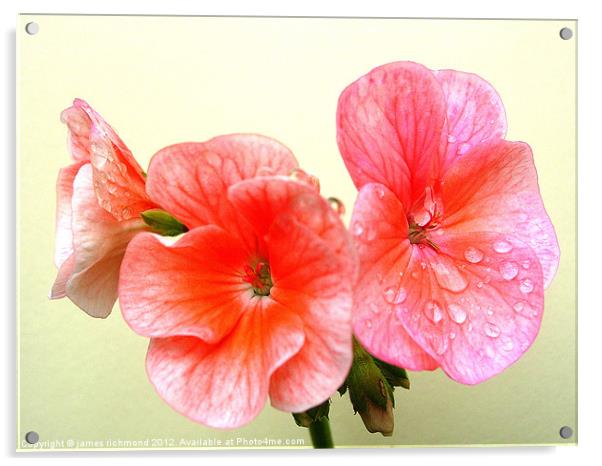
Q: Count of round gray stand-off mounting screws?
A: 4